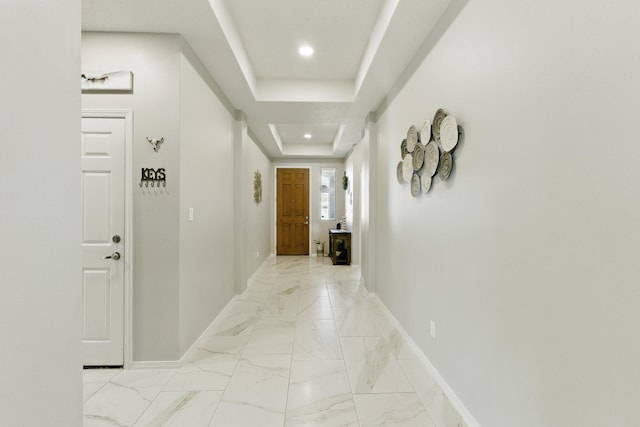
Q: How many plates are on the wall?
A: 12